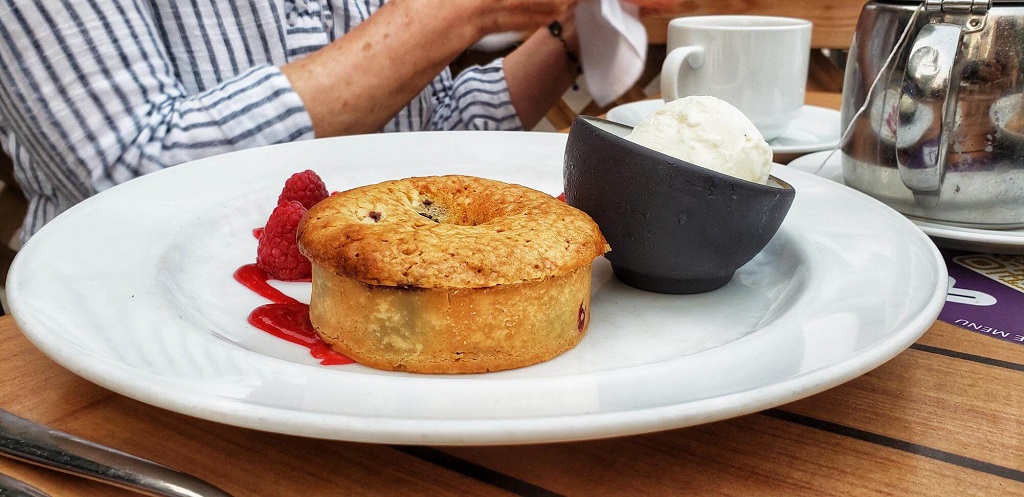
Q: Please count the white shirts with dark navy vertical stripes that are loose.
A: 1